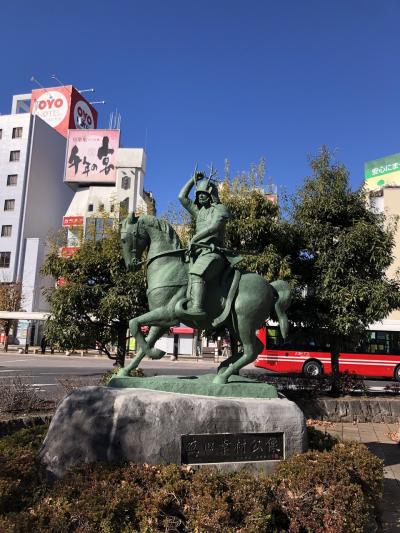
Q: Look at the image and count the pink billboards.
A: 1